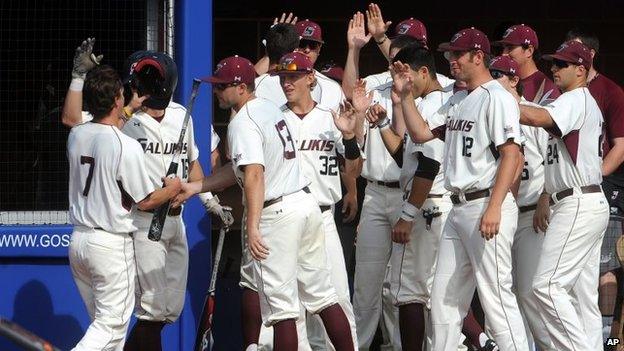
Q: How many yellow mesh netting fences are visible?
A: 0